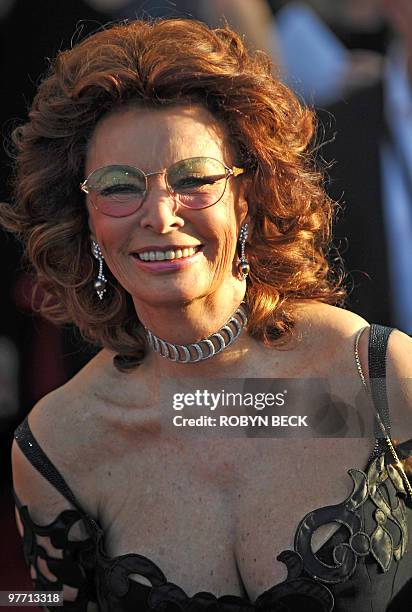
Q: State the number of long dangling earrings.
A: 2